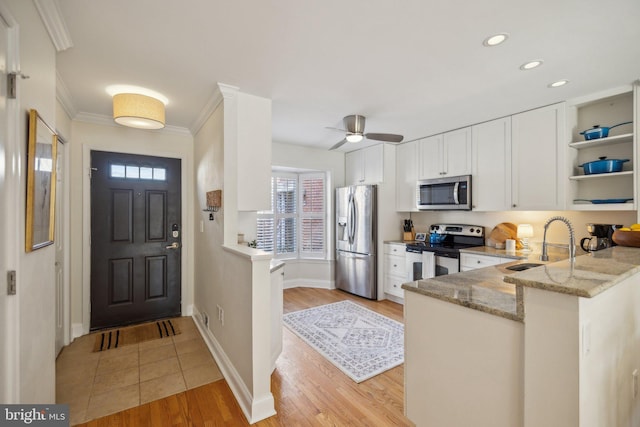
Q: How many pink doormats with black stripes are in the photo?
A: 0